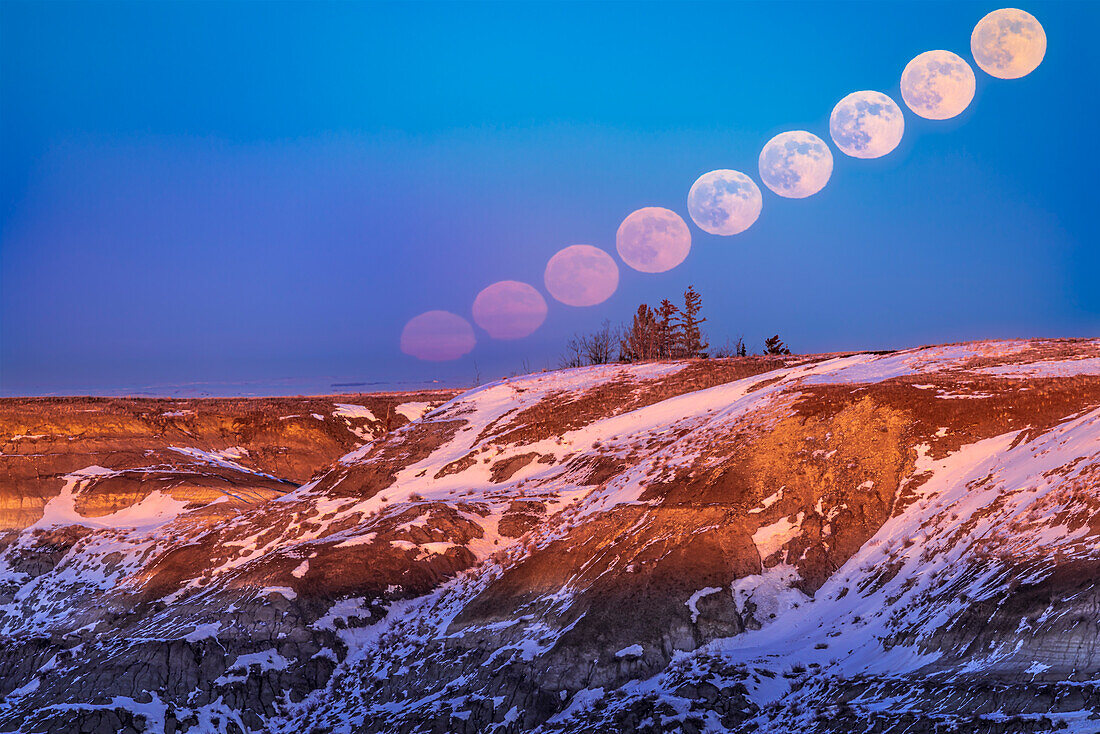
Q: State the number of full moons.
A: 9